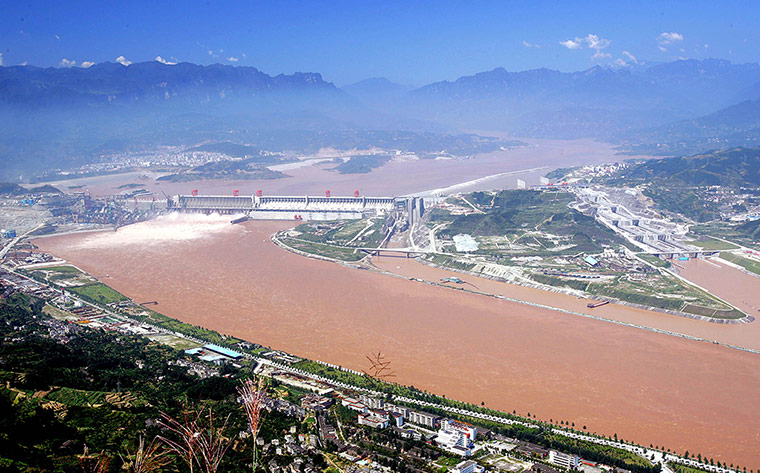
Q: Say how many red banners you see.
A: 5